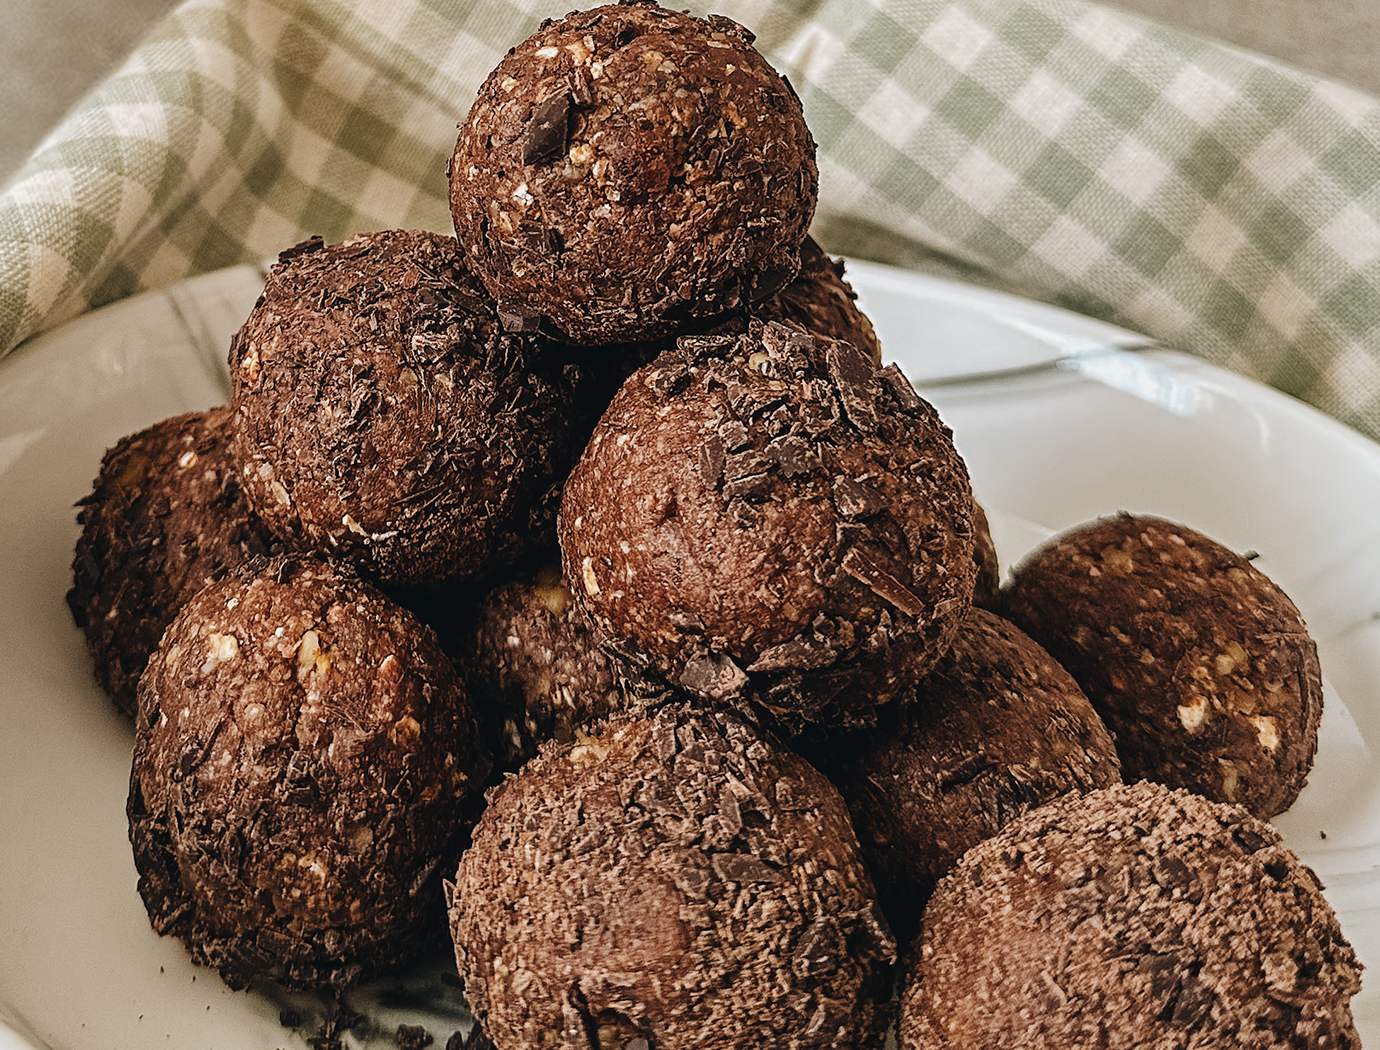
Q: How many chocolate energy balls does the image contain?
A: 12